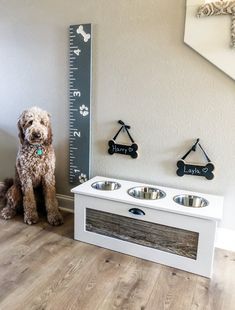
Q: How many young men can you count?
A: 0